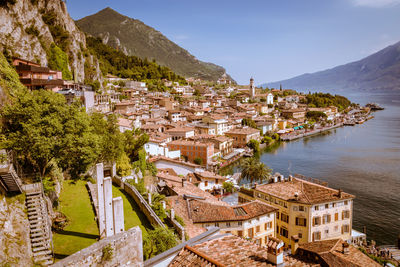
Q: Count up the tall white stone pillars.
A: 3